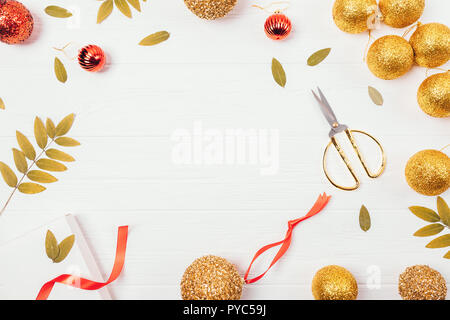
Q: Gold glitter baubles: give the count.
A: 10